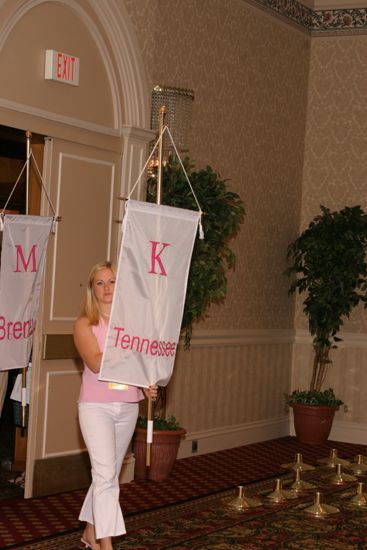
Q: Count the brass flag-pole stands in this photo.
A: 9